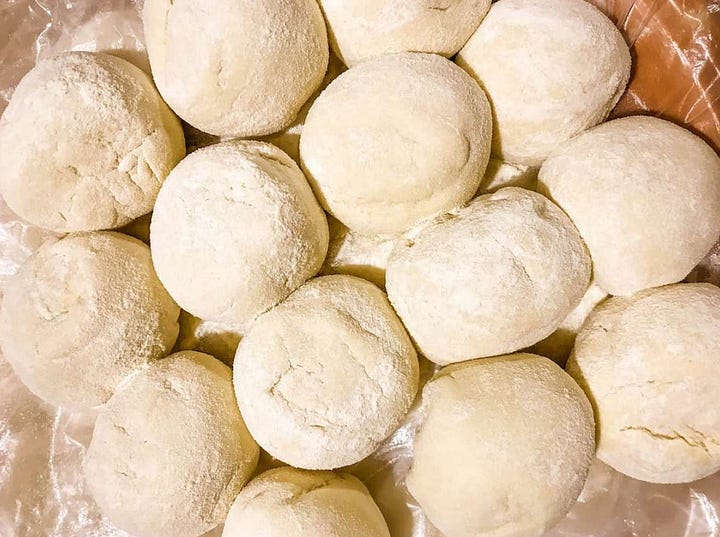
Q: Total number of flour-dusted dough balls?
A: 14